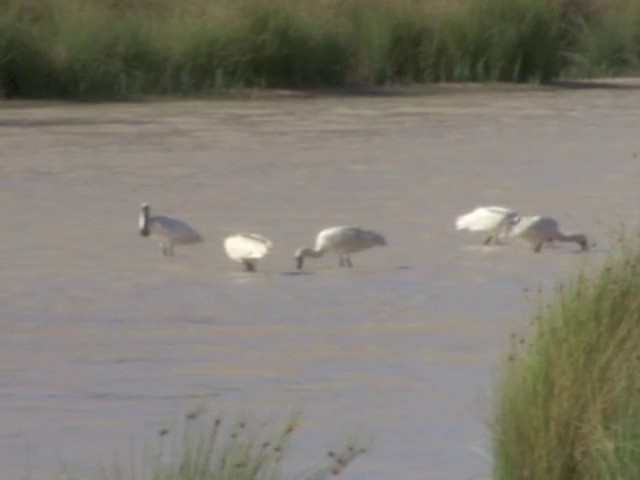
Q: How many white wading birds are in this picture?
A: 5